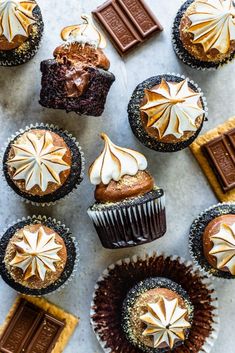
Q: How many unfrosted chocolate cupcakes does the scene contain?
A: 0